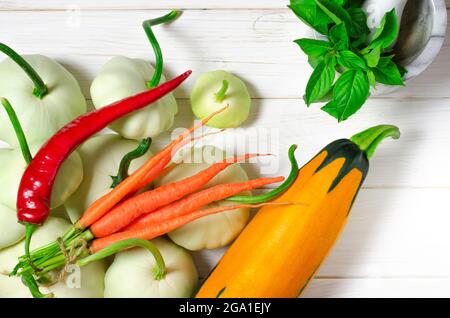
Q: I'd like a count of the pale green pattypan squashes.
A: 9